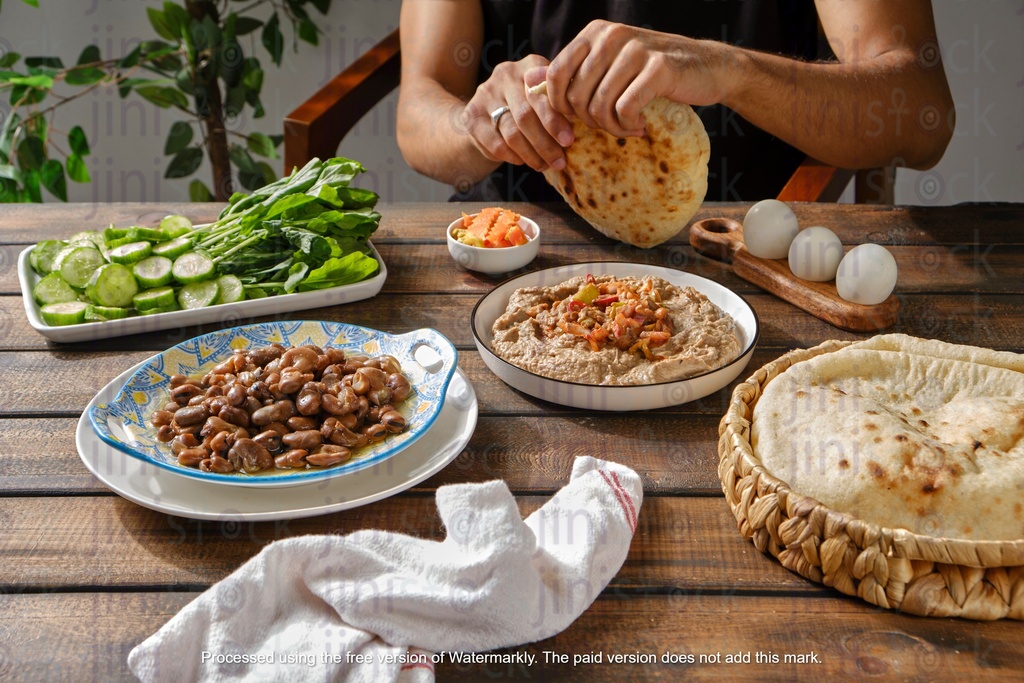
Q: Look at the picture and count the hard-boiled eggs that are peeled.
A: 3